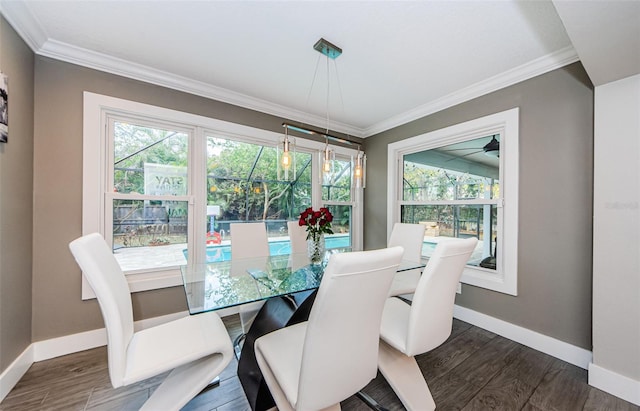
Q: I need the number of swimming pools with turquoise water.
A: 1